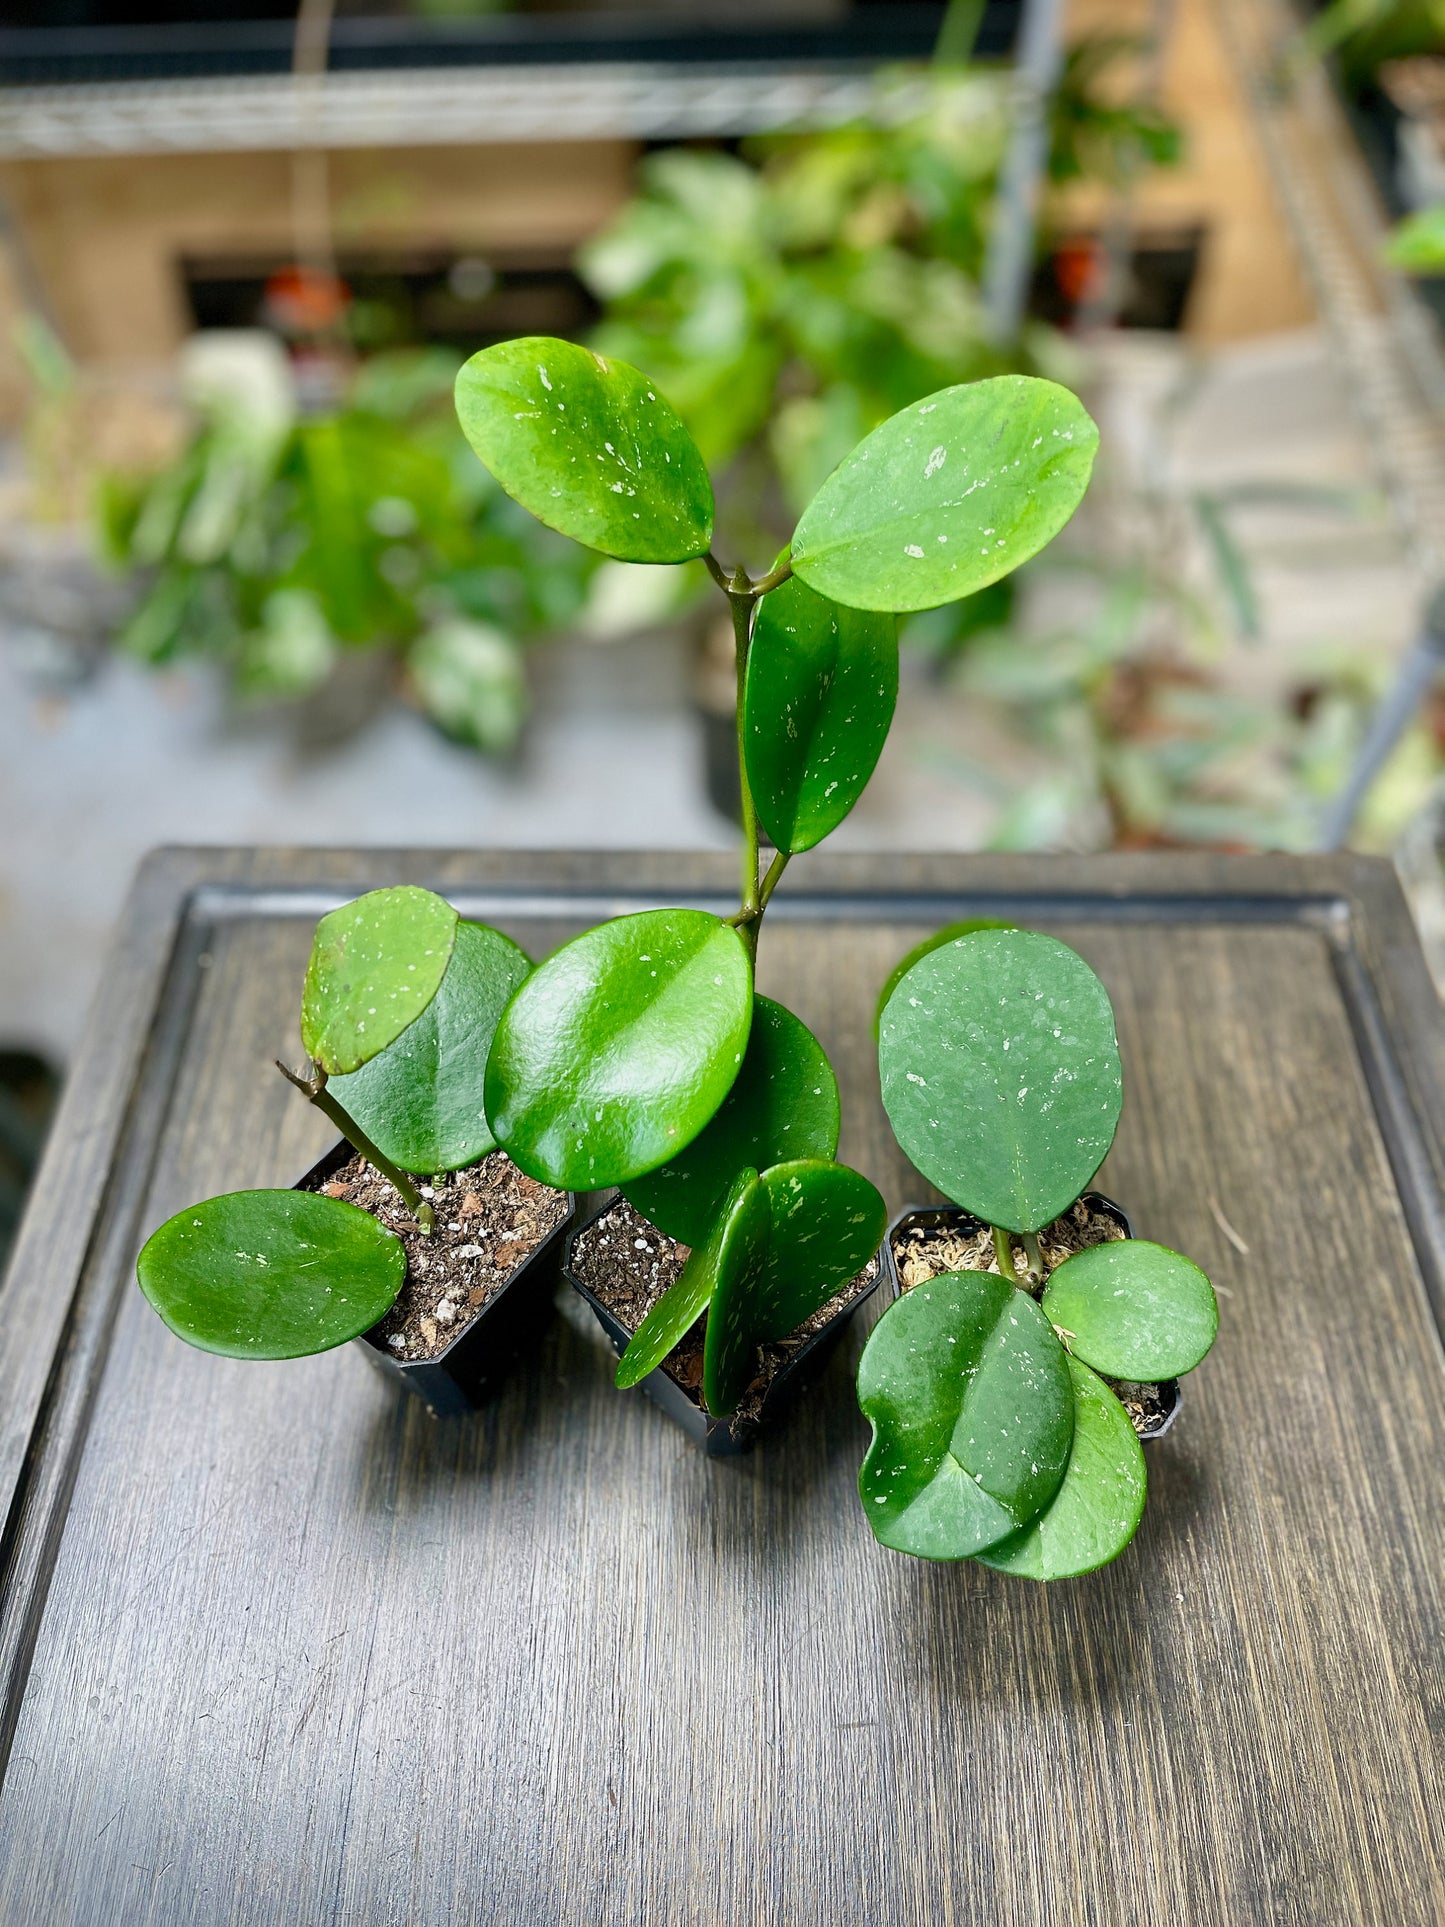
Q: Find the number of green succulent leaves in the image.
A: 15